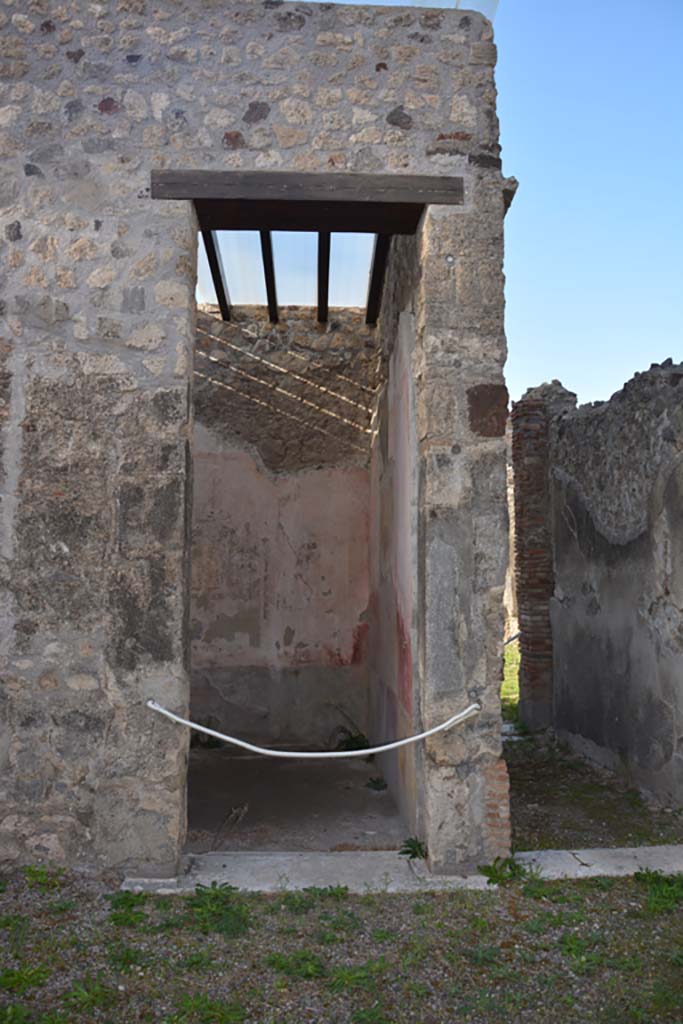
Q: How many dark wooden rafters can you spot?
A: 4